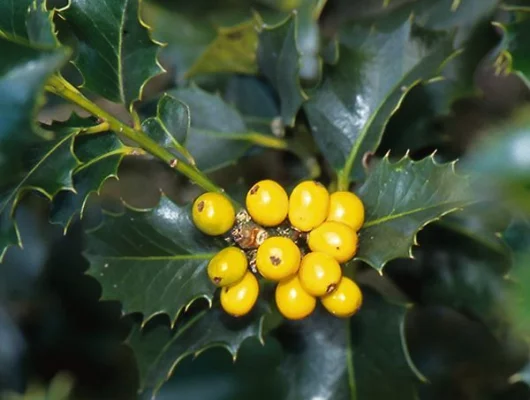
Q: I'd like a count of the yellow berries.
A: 11